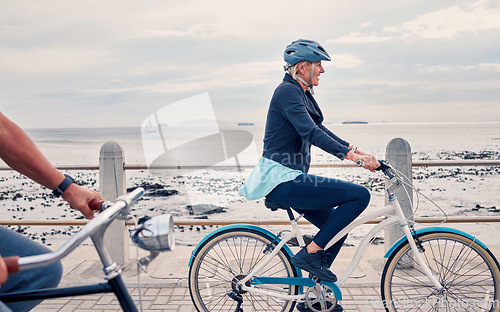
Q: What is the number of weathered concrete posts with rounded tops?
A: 2